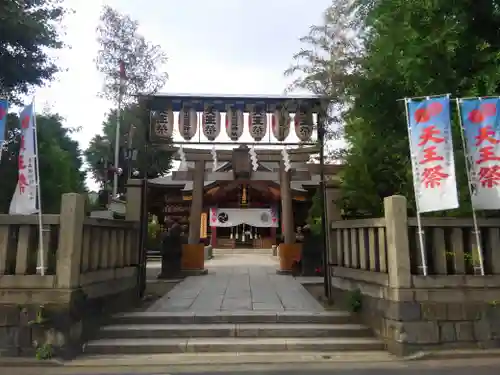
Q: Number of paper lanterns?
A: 7